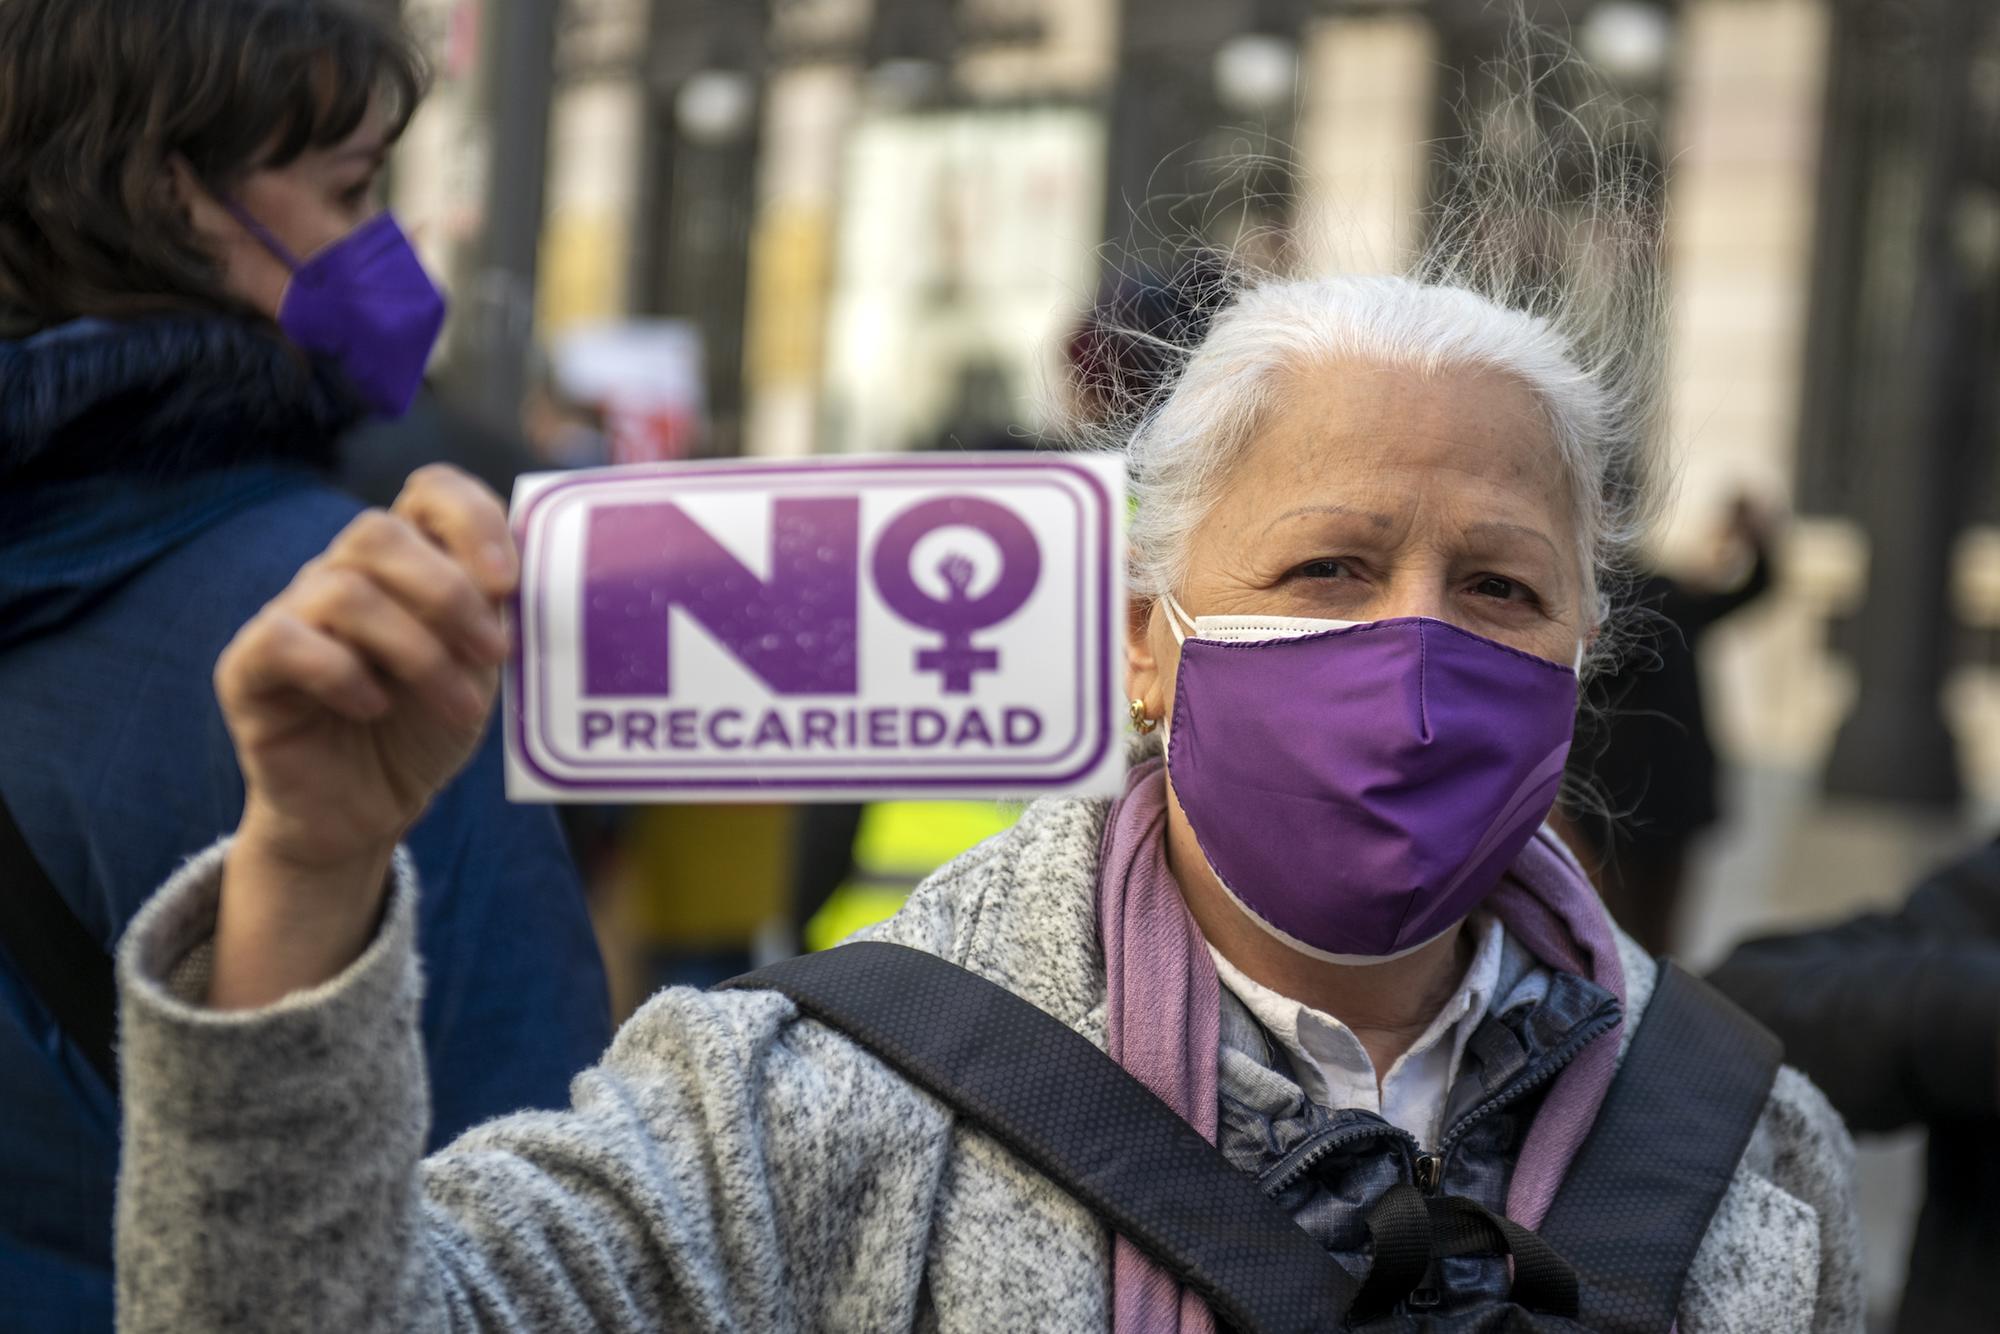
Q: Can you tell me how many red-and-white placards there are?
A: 1